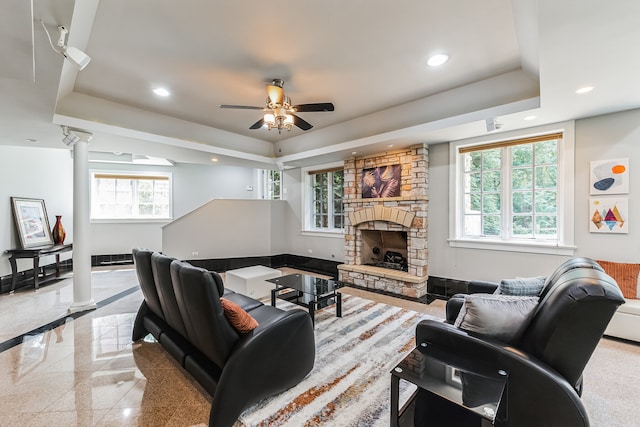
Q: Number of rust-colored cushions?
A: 2